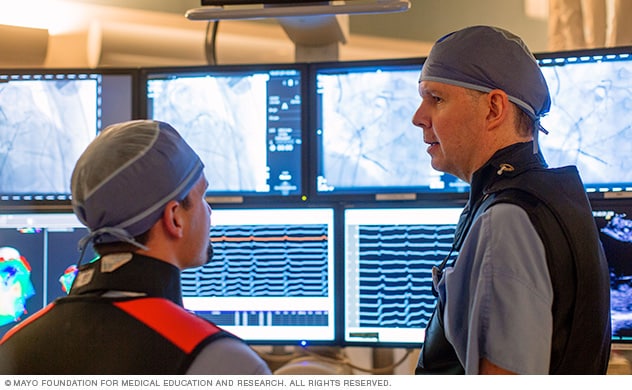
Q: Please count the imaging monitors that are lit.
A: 8